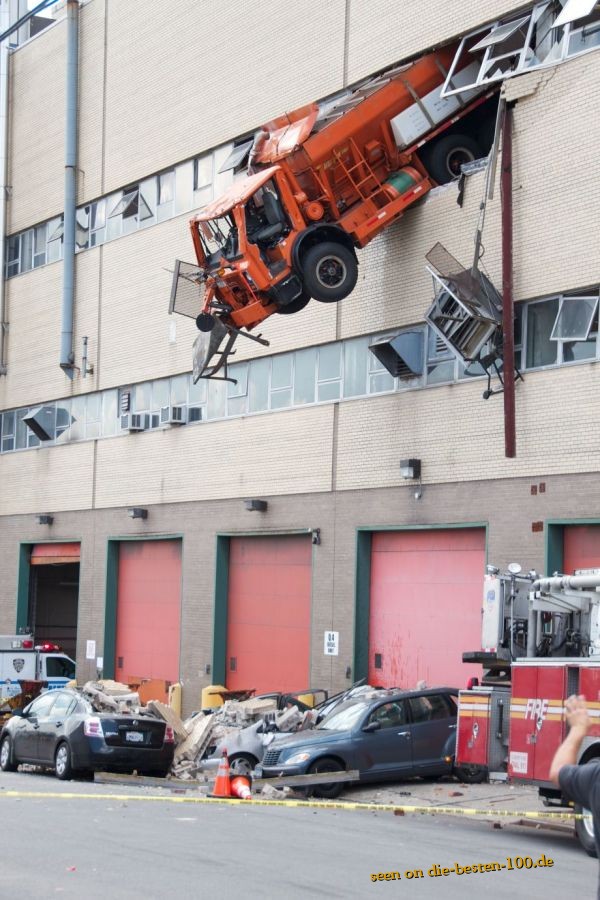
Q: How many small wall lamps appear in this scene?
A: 4